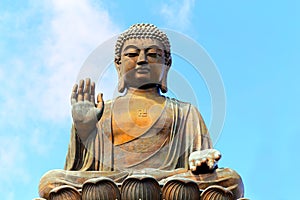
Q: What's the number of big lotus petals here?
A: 5